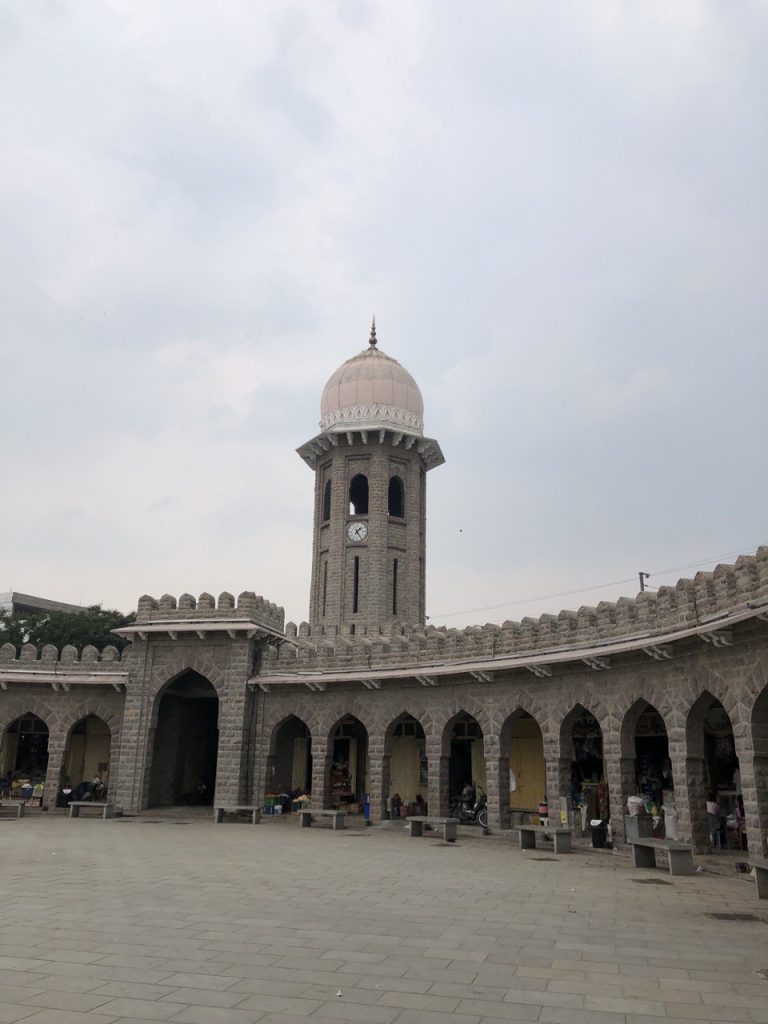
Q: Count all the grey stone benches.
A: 8